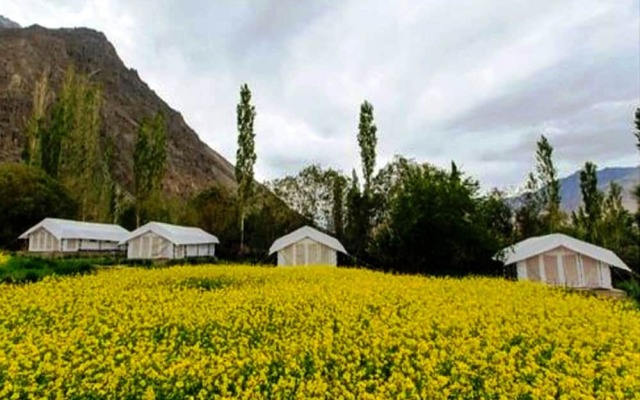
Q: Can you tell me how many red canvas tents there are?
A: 0